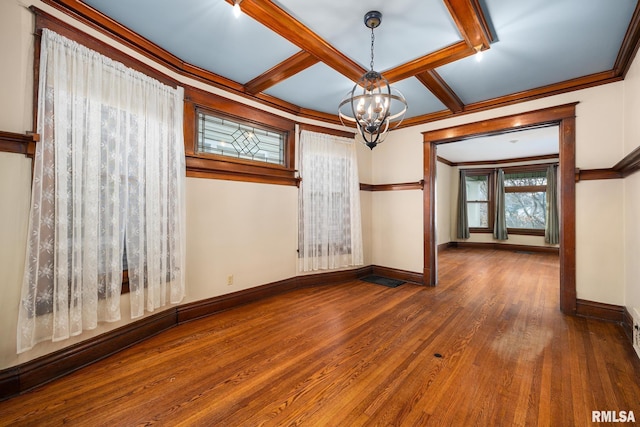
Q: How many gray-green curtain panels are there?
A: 3